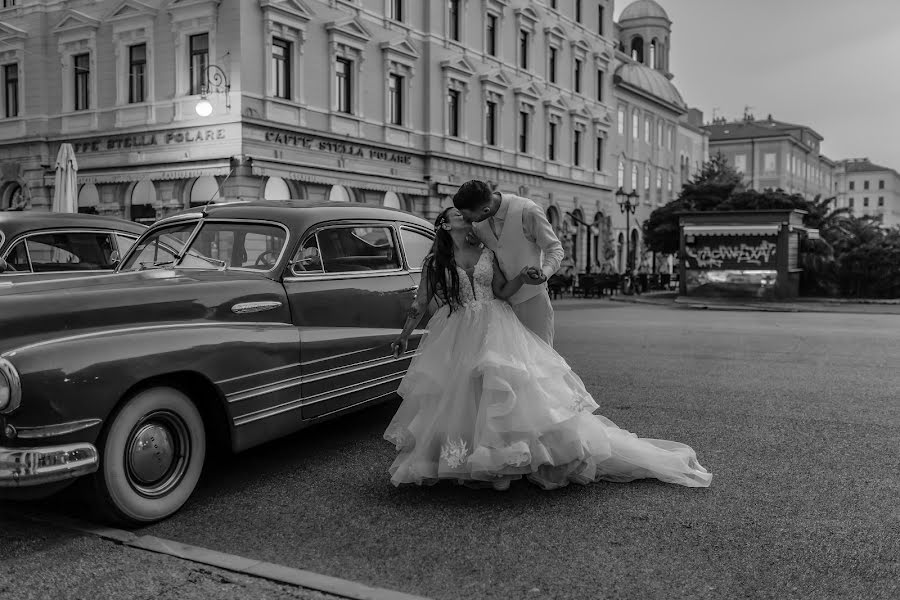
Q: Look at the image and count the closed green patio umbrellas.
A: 0